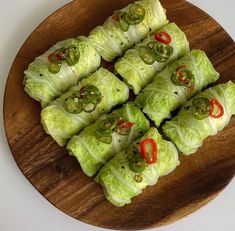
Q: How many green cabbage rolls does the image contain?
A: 8